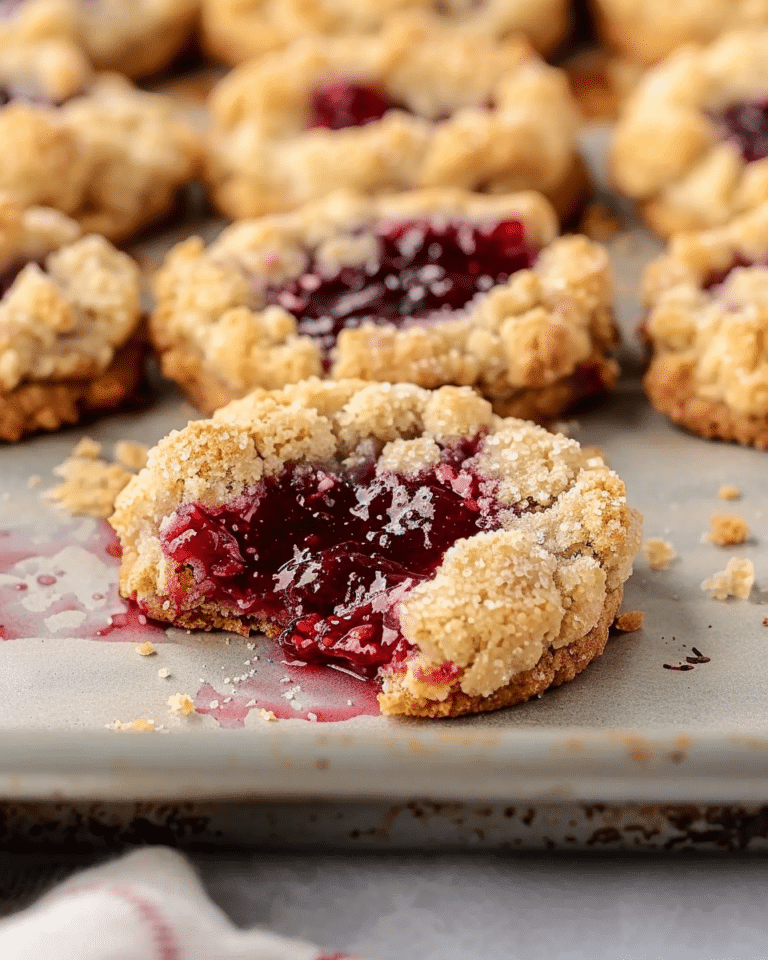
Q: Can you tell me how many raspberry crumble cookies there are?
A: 10